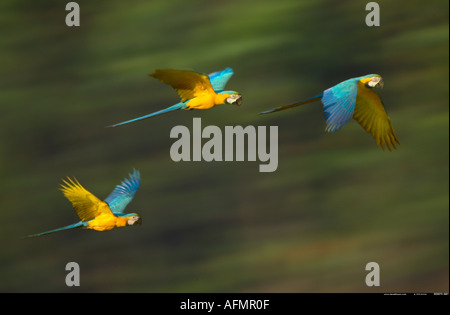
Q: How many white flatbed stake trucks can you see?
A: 0